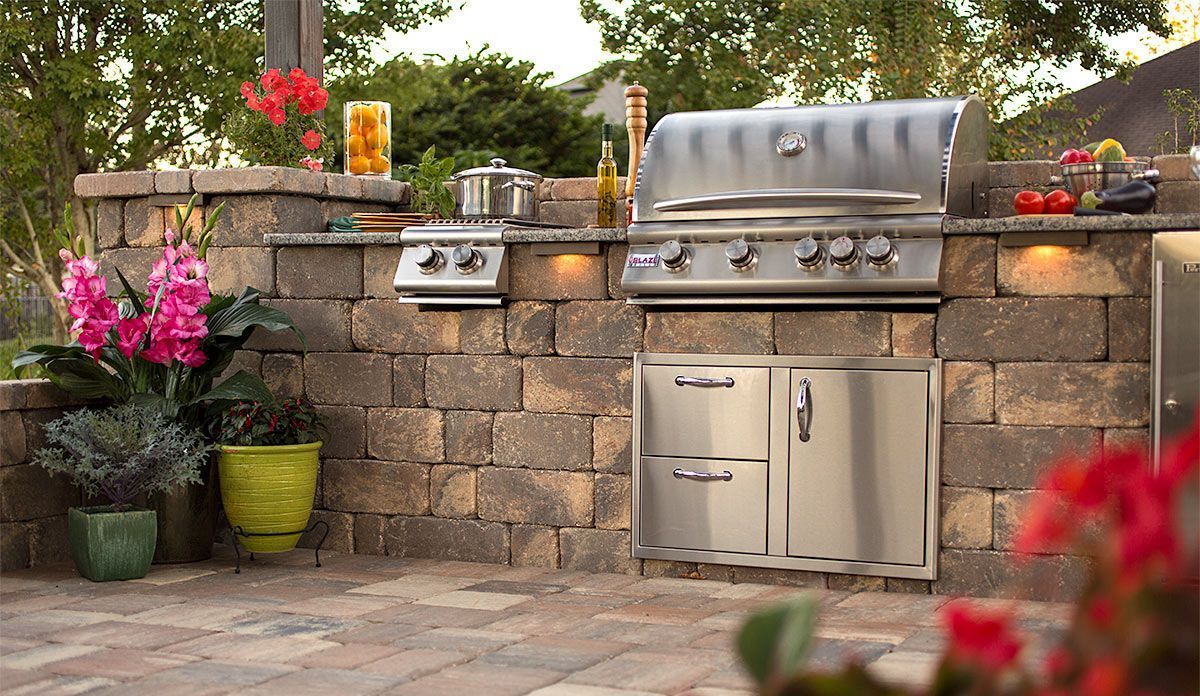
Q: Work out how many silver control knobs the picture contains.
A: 7